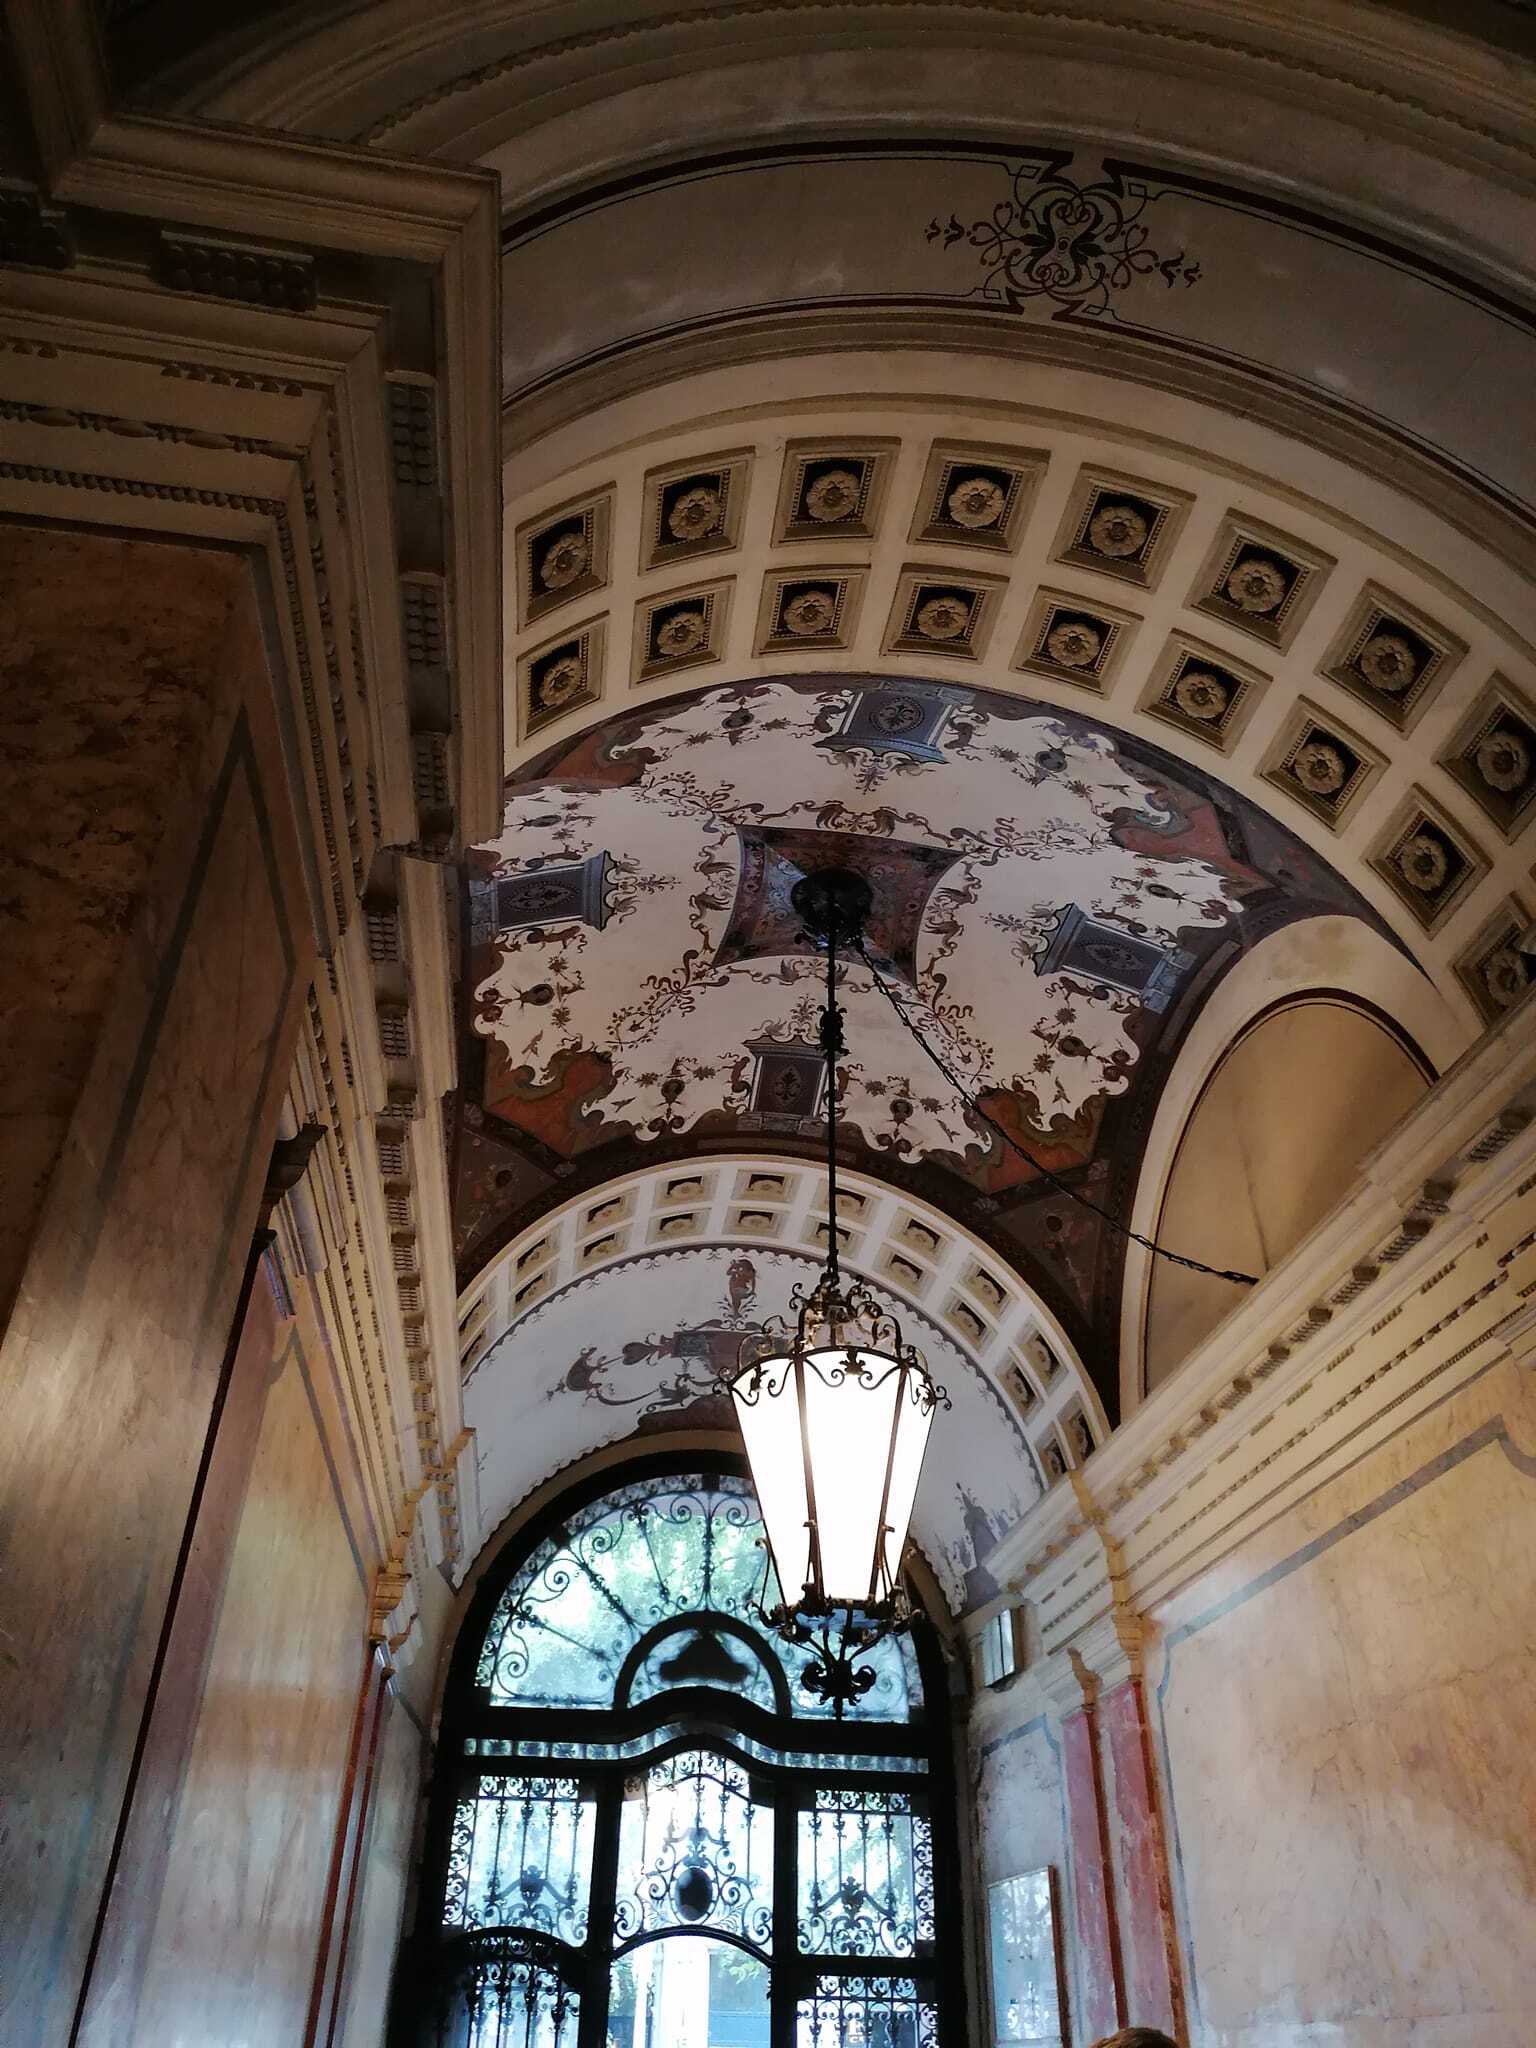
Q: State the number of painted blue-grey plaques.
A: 4